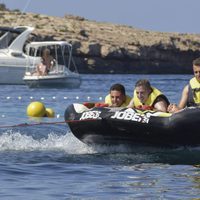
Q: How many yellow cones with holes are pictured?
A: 0